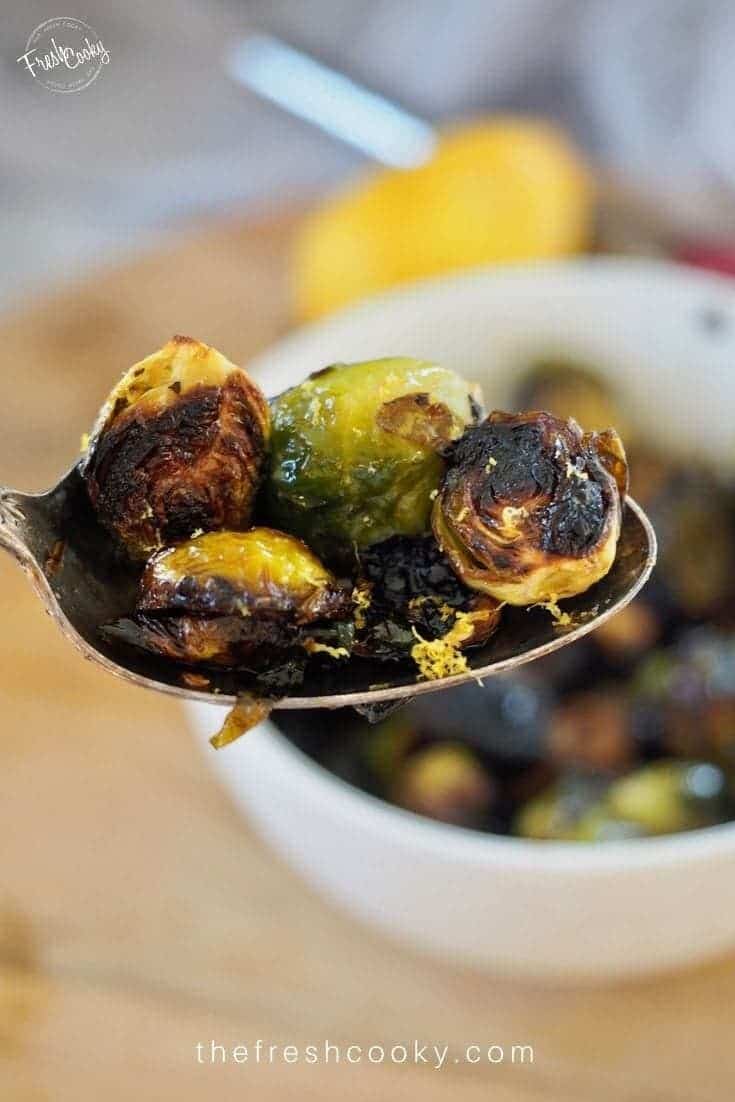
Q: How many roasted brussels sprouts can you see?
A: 5